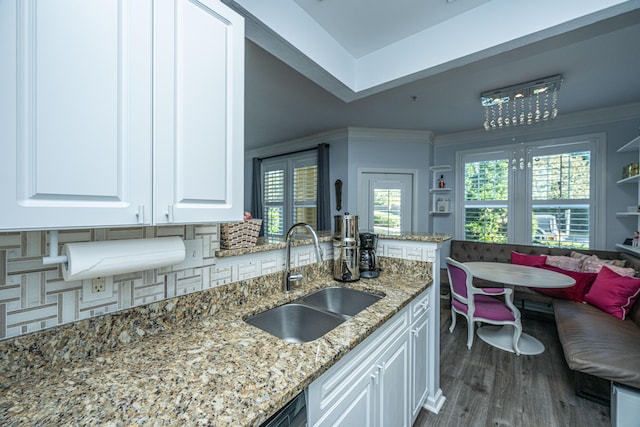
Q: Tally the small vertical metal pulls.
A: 6